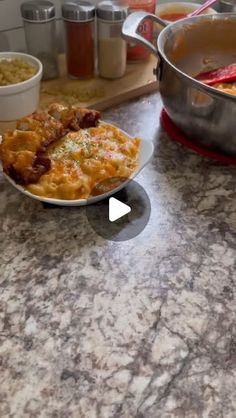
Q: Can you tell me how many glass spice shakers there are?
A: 3